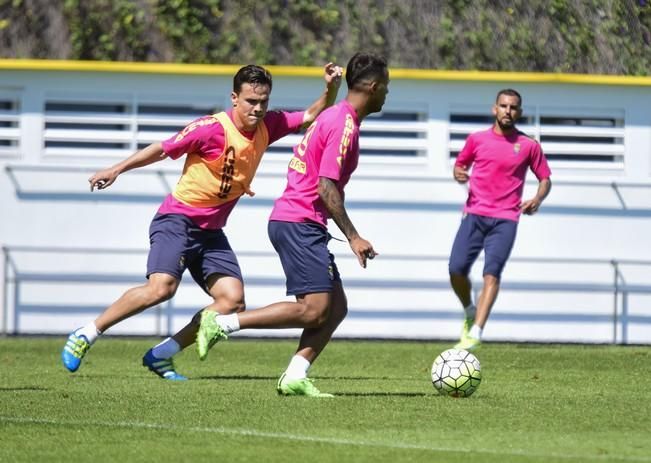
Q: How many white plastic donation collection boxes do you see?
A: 0